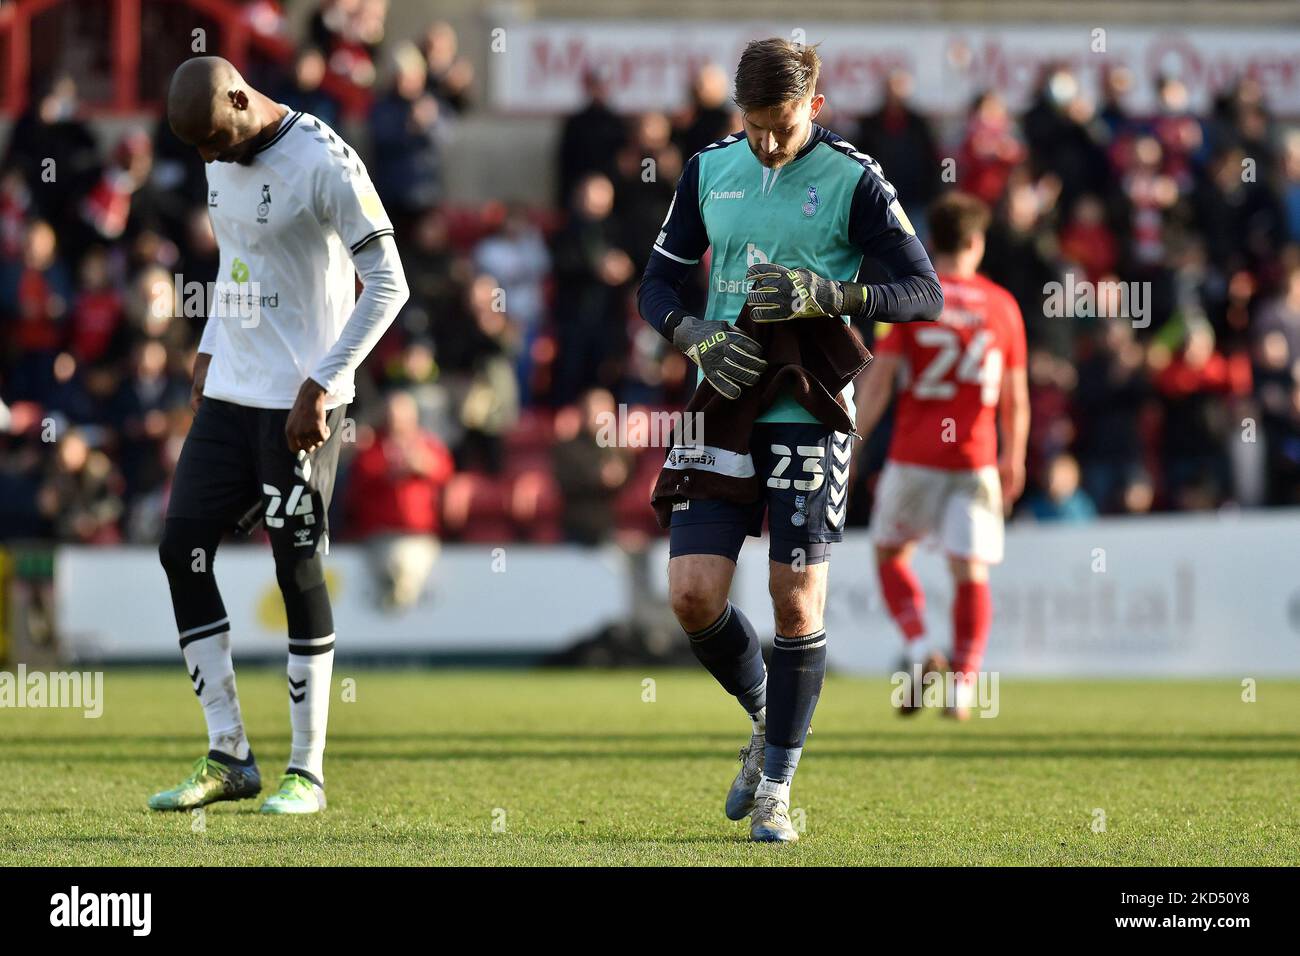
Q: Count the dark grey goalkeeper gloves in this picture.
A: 2